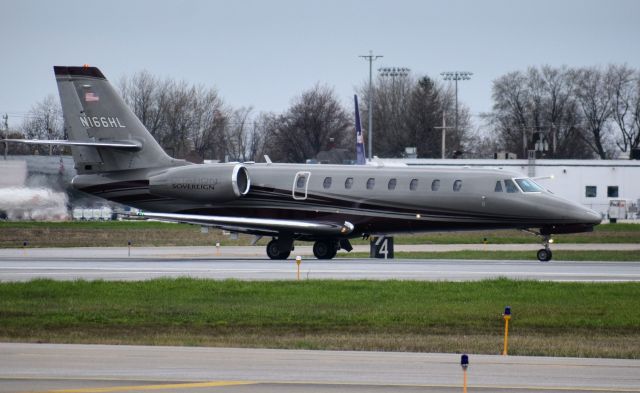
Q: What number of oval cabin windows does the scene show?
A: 8